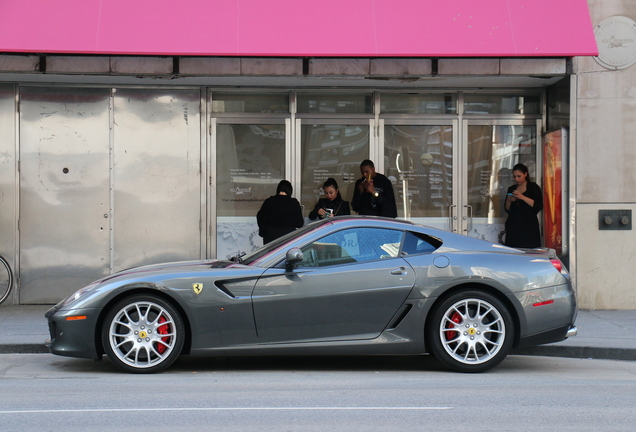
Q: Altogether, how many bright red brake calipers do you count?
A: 2